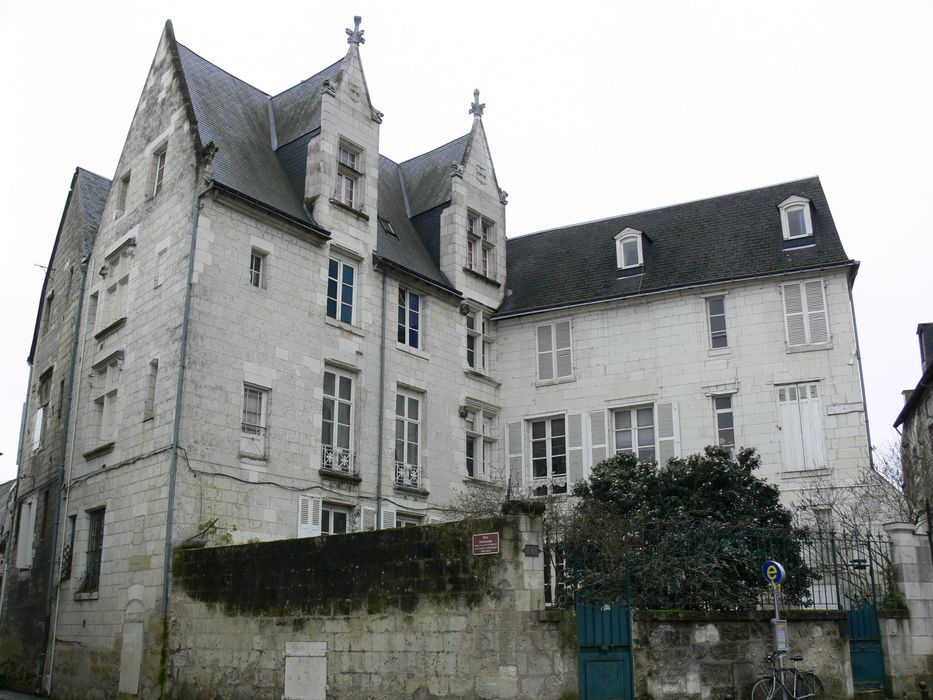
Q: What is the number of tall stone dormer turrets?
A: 2